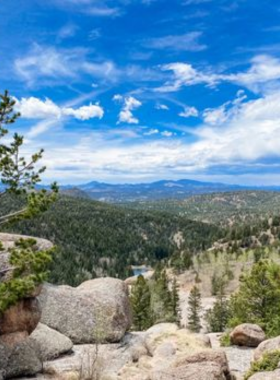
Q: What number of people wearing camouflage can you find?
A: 0